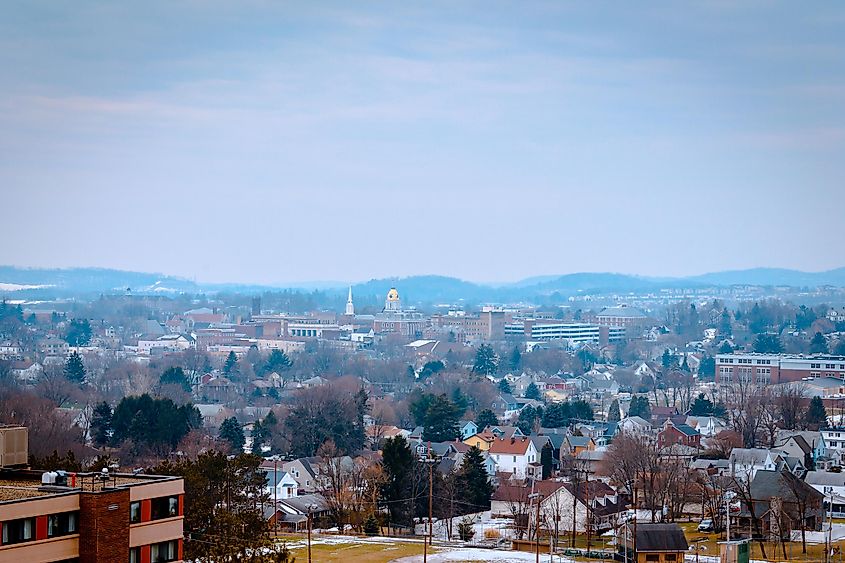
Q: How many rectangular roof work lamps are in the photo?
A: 0